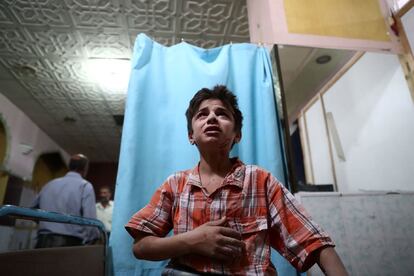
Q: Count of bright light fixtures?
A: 1